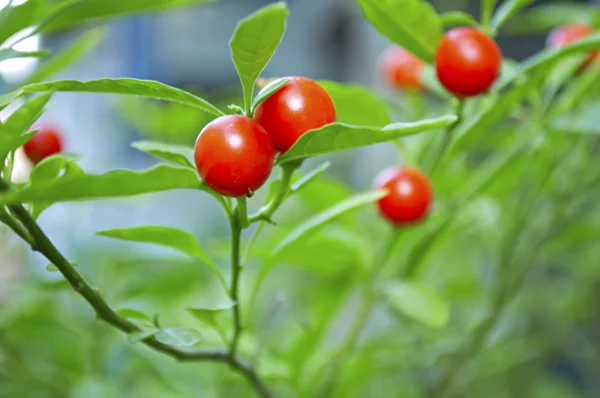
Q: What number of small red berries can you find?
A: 7